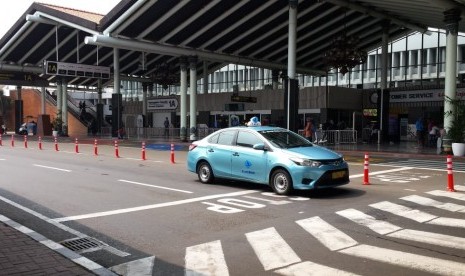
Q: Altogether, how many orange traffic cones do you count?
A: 12